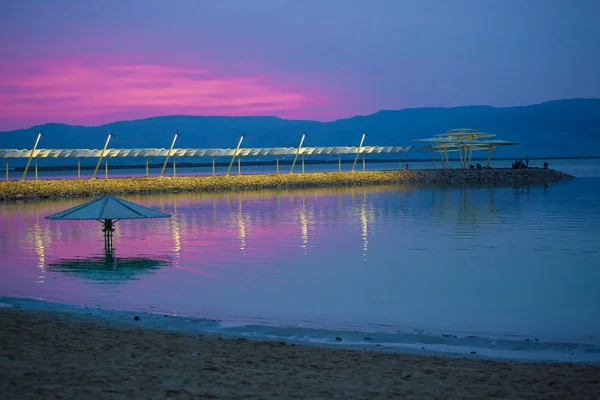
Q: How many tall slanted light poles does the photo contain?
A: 6